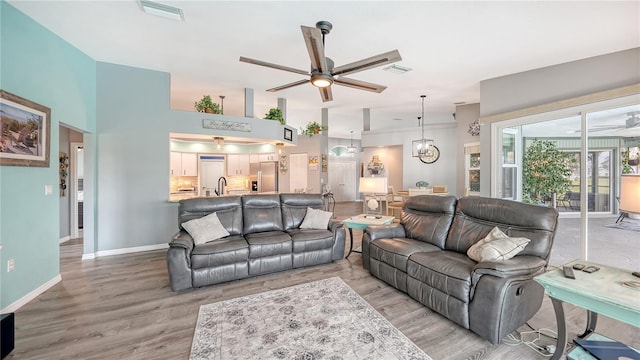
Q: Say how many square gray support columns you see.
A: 4